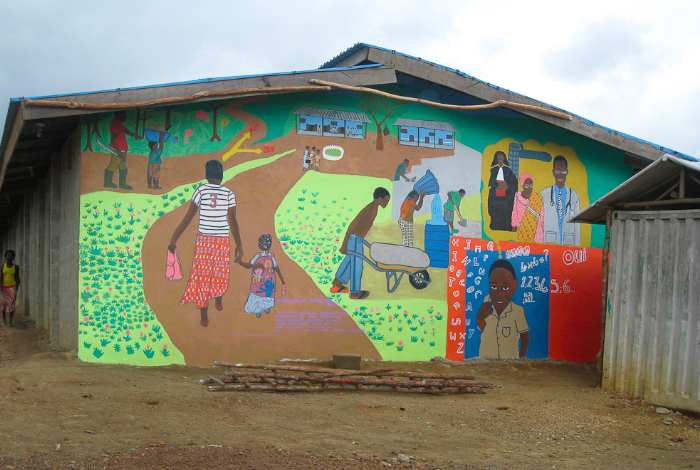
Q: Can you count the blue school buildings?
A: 2